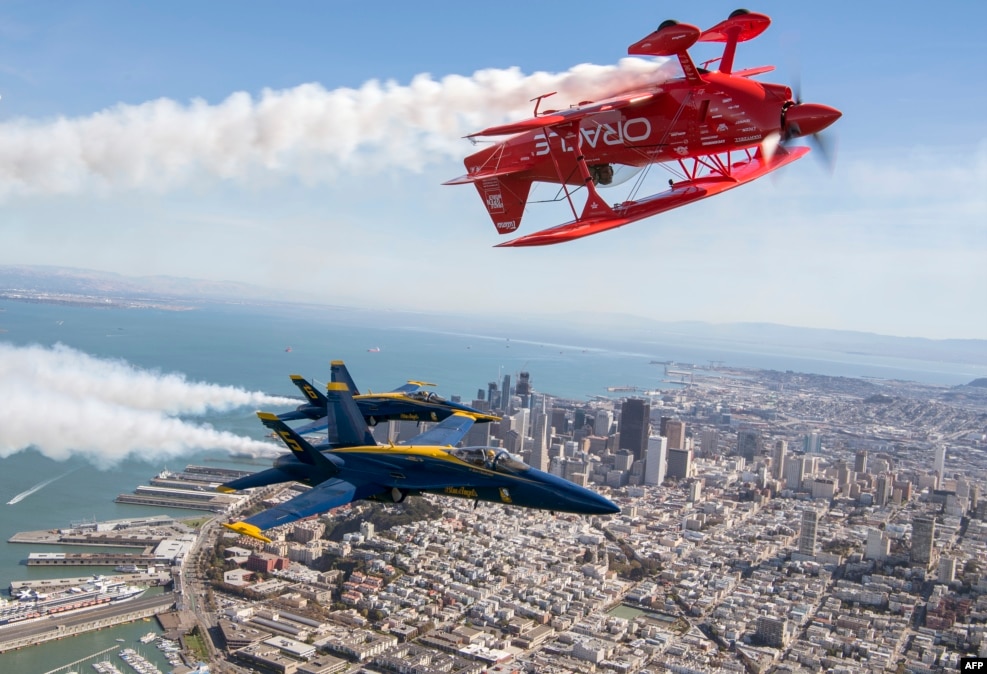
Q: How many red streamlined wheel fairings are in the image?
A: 2